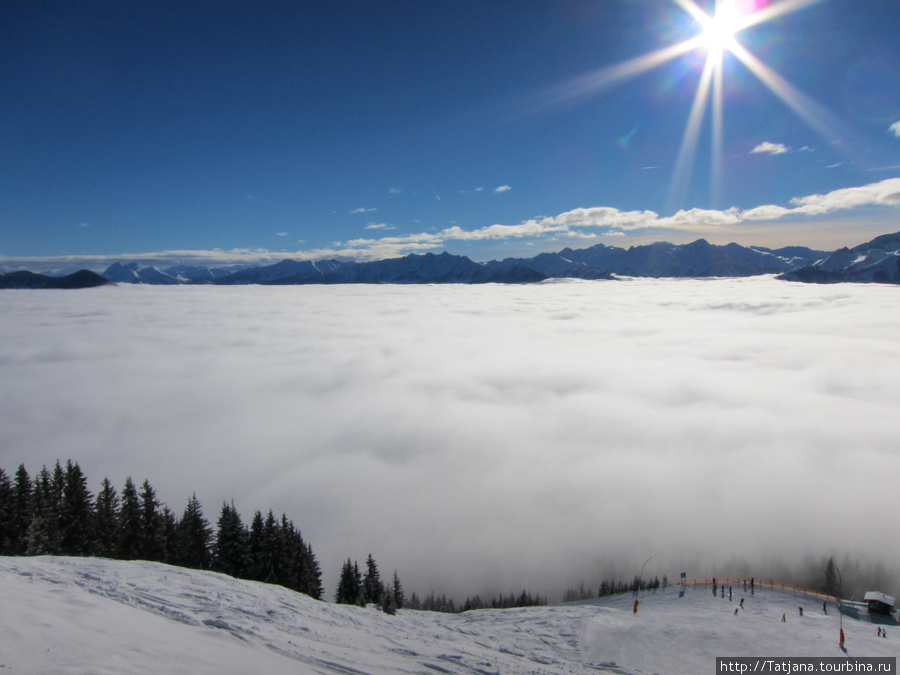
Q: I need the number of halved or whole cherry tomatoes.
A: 0